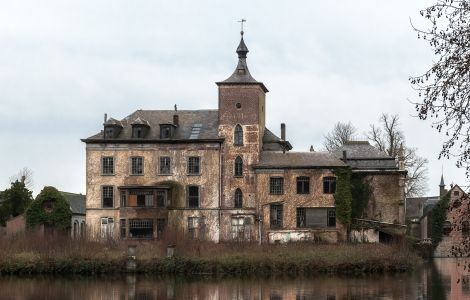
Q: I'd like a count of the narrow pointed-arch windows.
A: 3